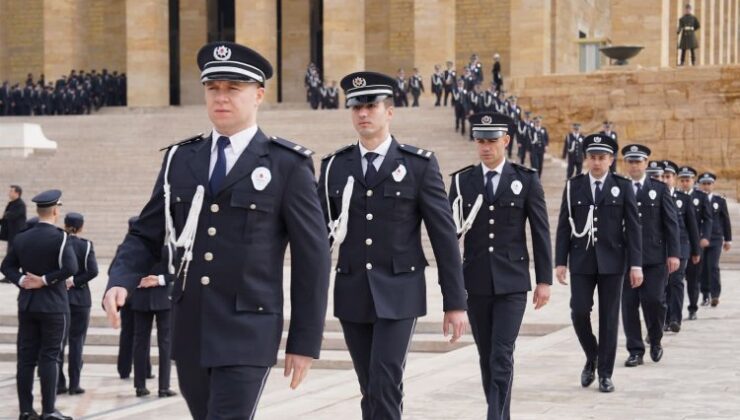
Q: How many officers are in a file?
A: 9